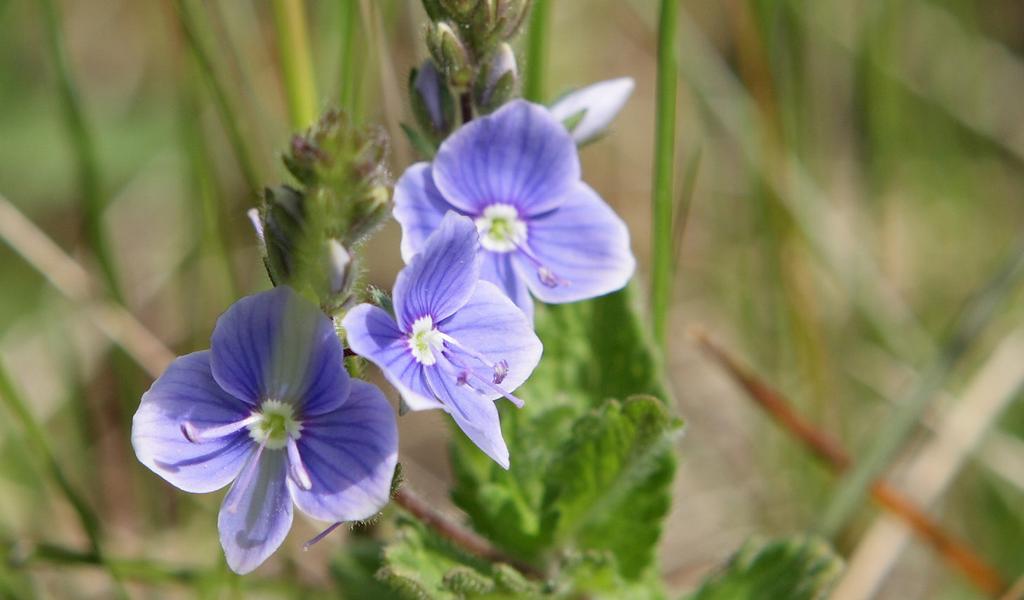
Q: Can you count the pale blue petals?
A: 12